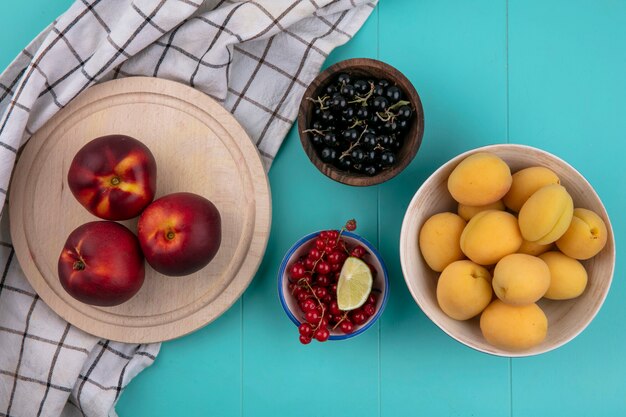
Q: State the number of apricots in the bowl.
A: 12